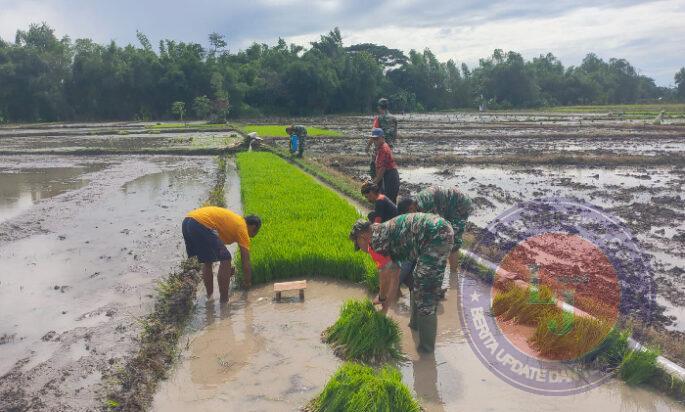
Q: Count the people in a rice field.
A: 7